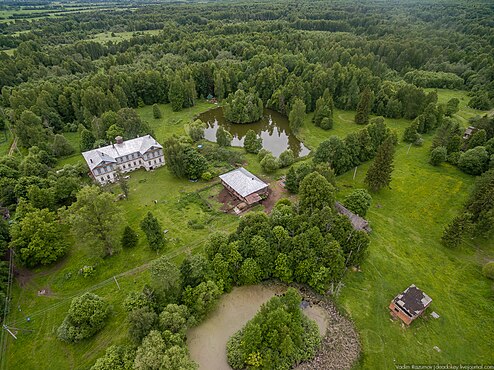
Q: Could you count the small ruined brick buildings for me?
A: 1